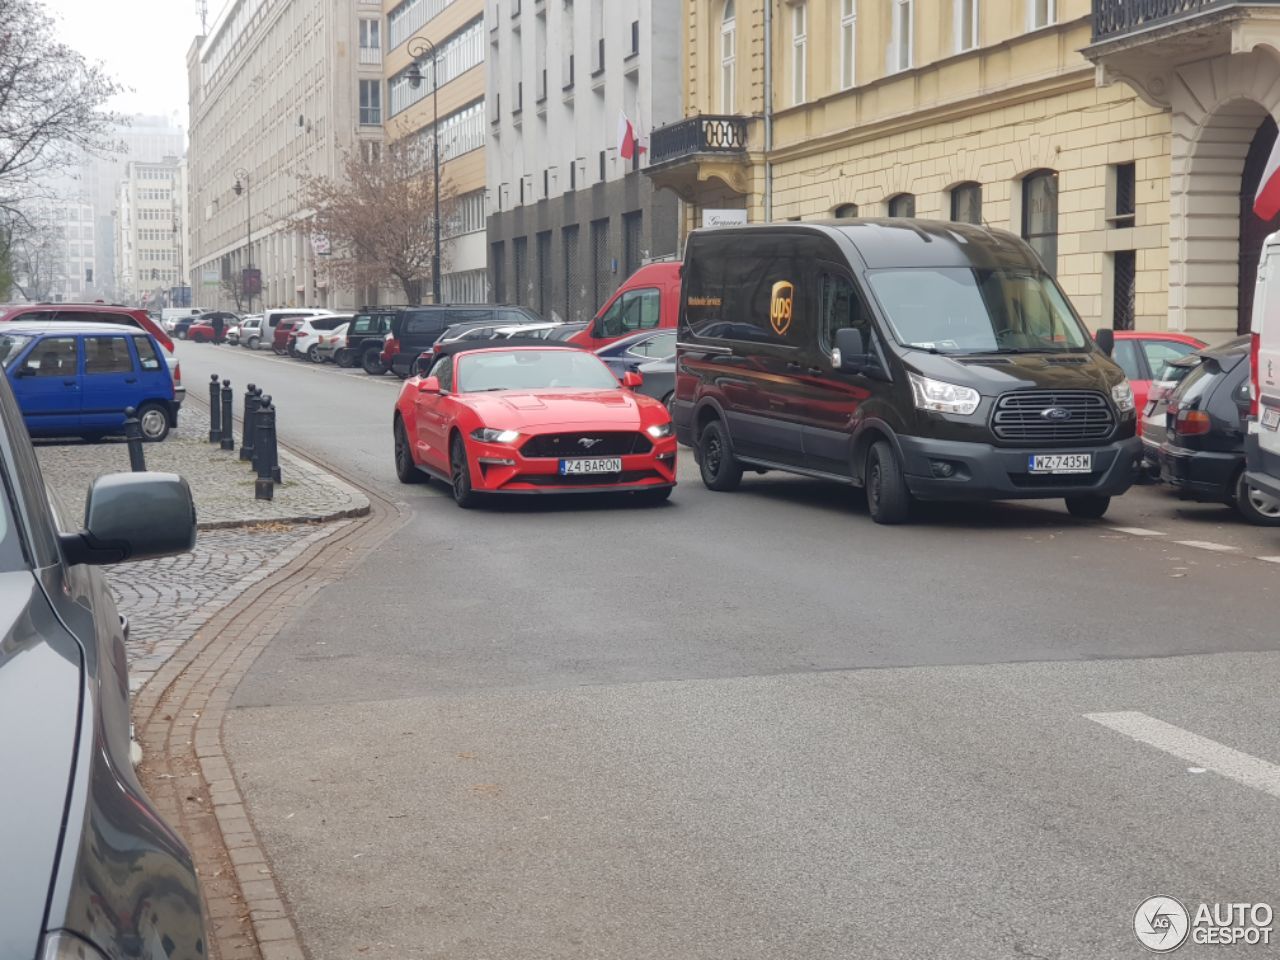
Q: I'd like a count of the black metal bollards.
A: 7